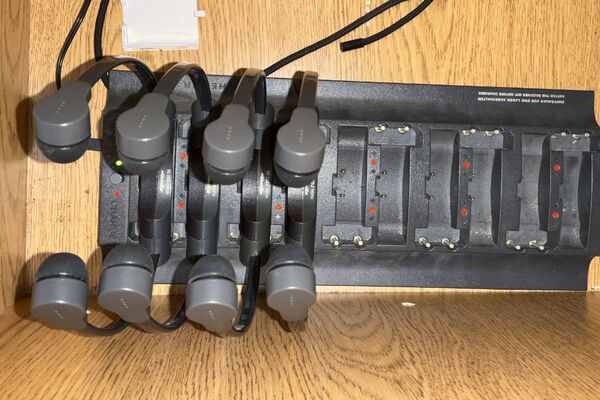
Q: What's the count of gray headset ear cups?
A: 8